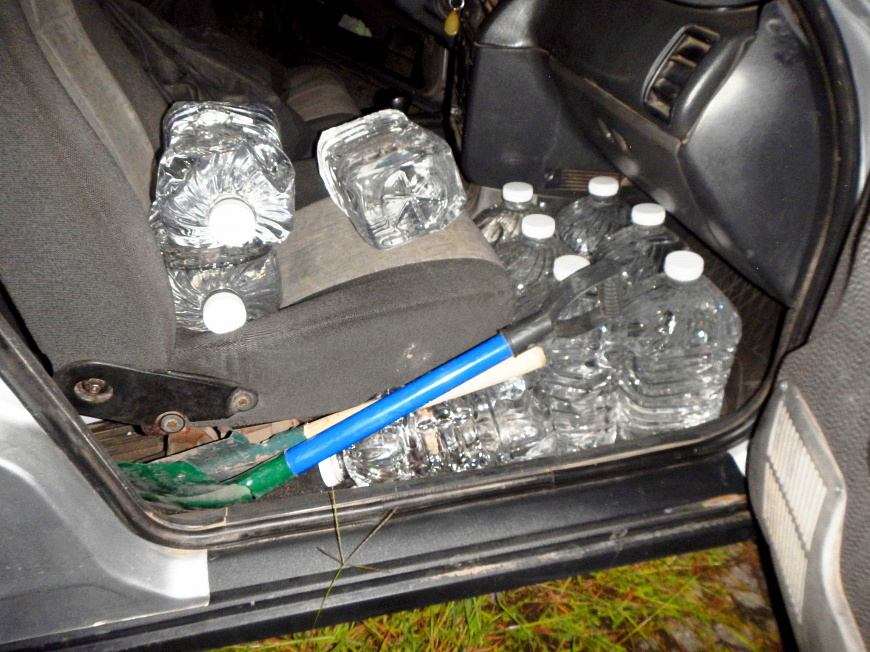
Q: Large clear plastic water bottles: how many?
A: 10